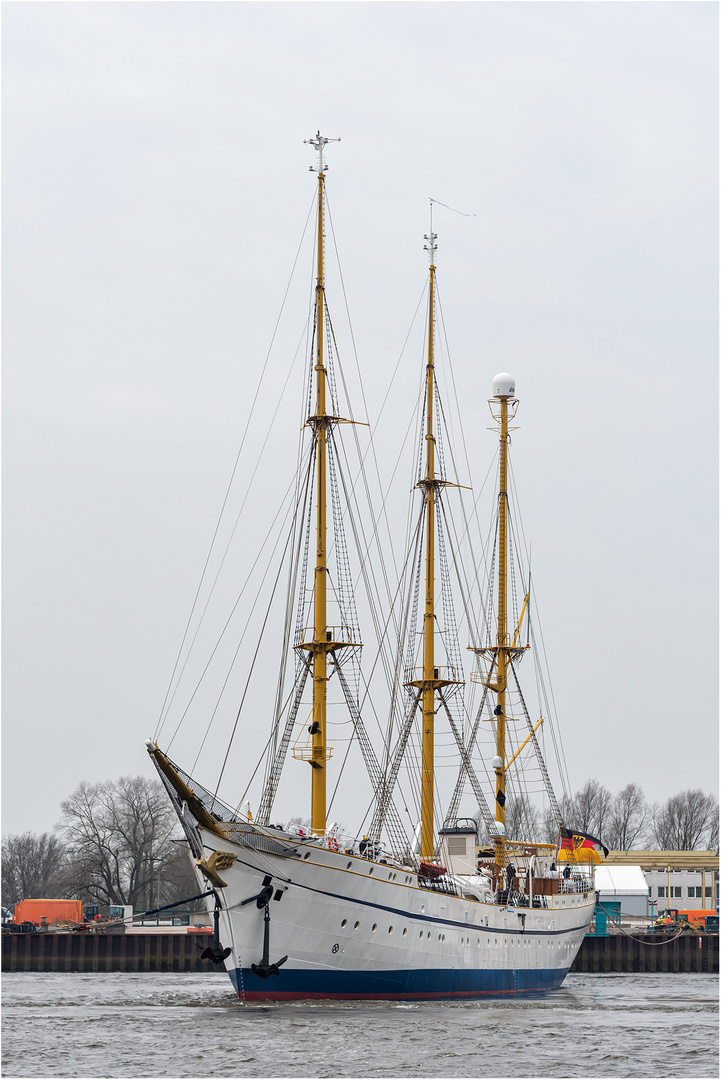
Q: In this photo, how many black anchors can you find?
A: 2